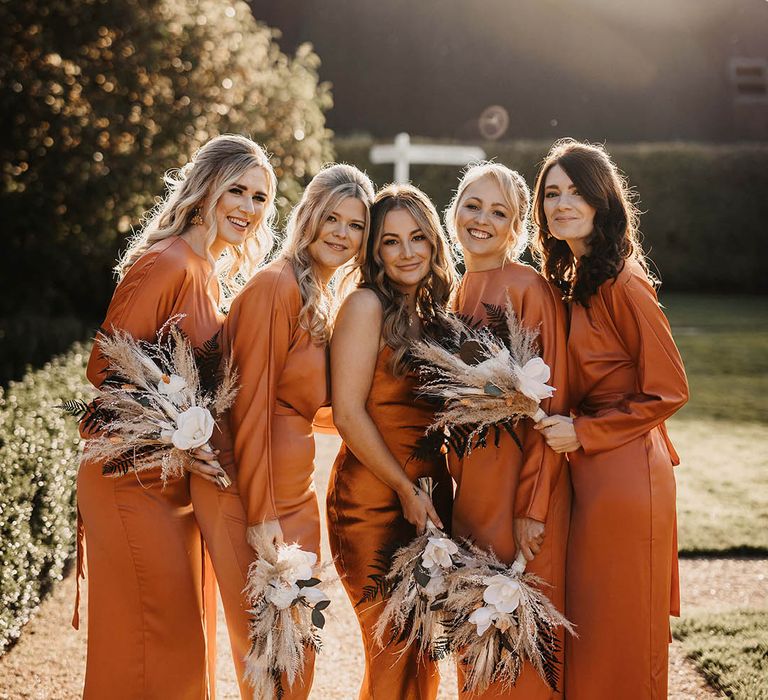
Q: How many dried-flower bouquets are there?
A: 5